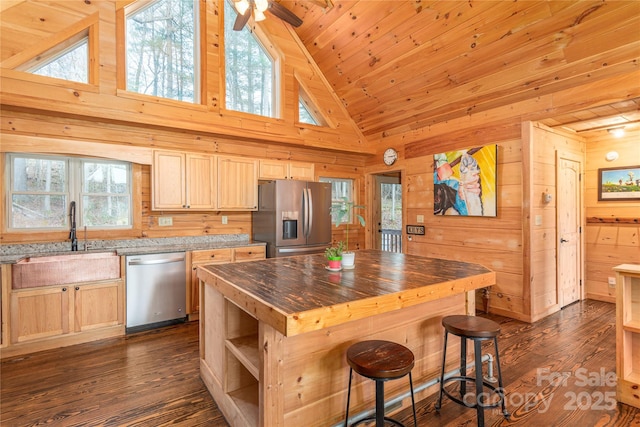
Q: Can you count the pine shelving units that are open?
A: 2